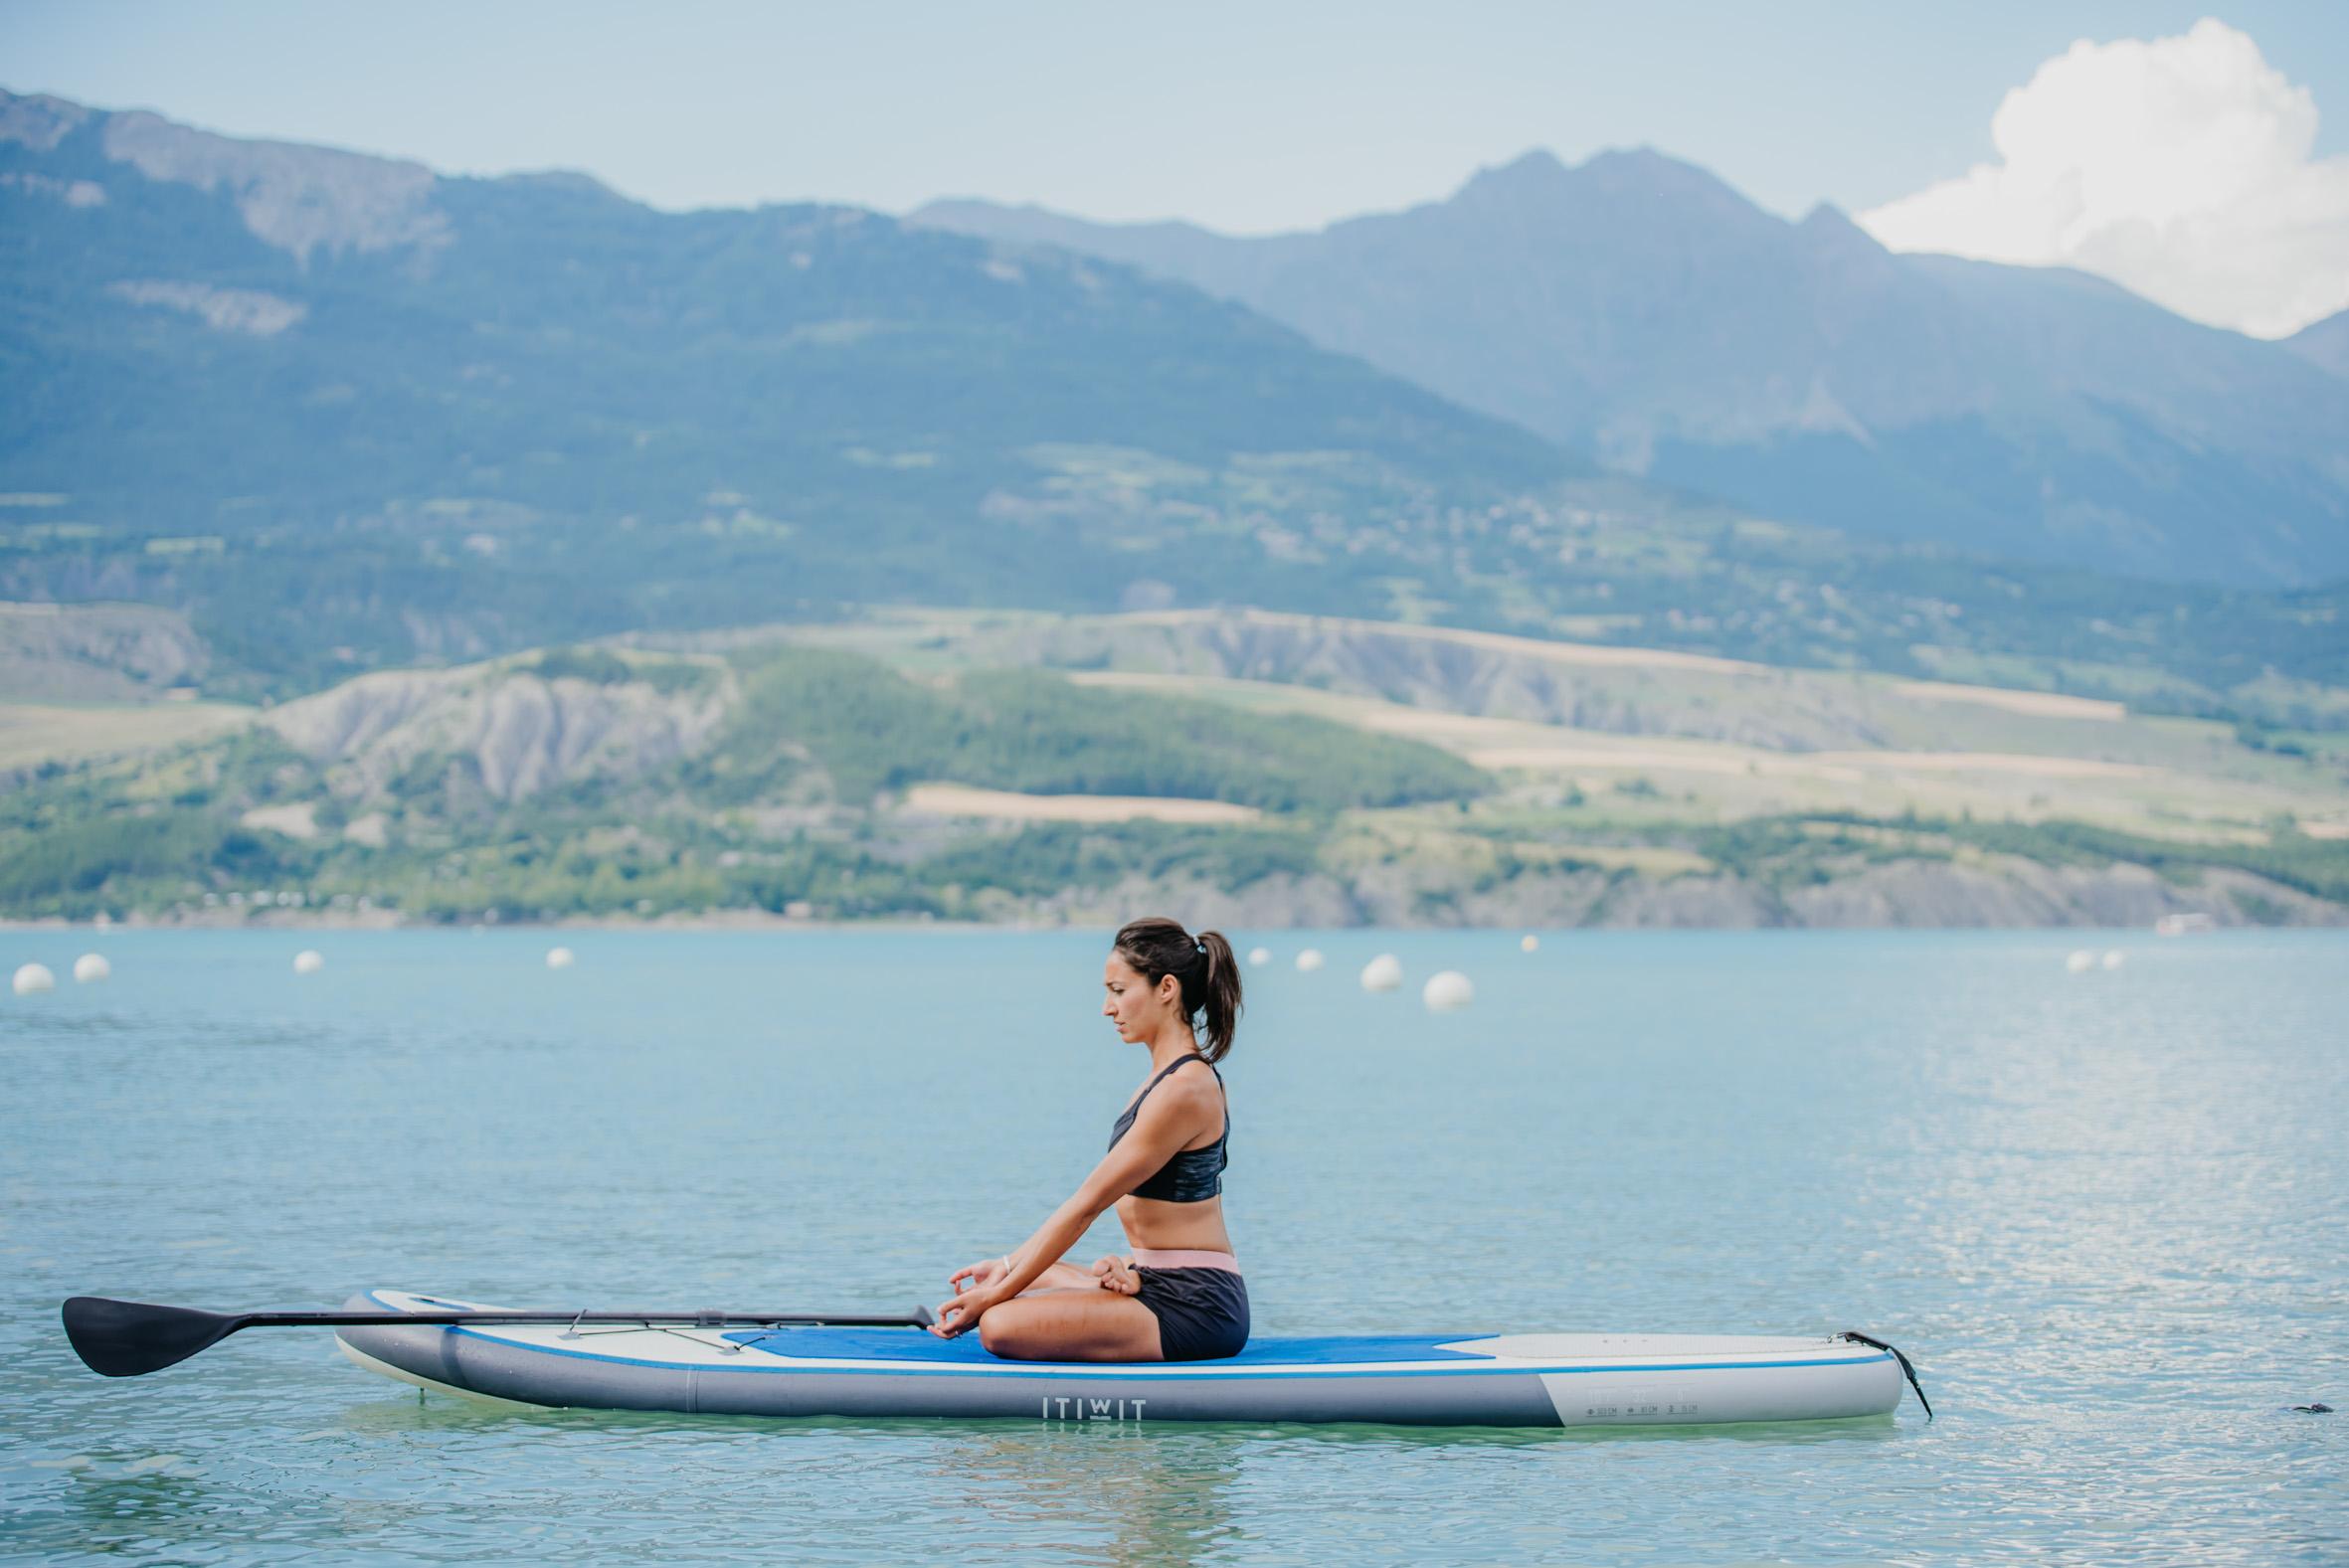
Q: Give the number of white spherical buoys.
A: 11